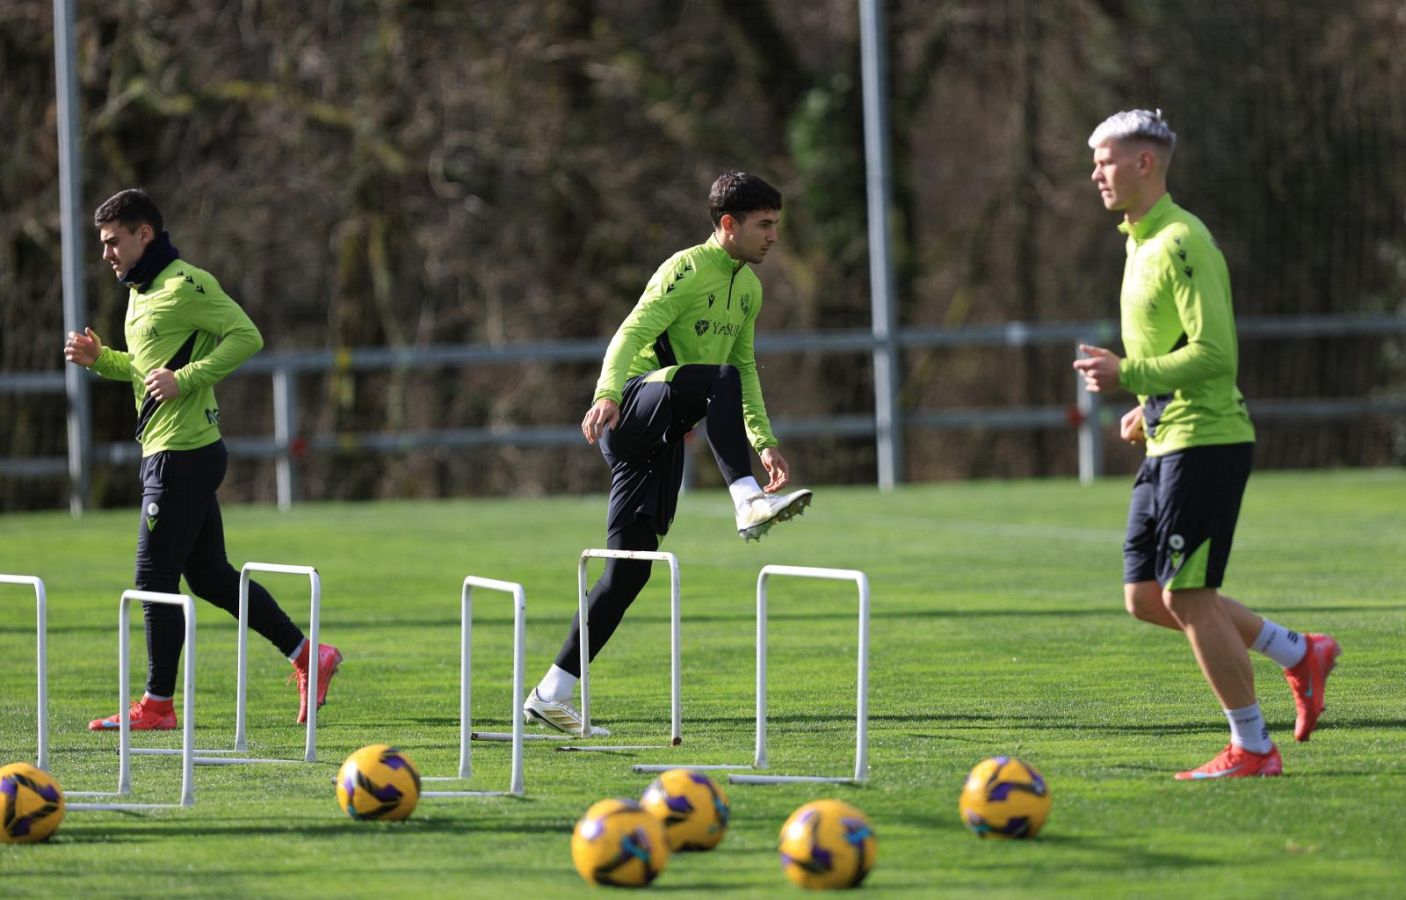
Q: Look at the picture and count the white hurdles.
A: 6